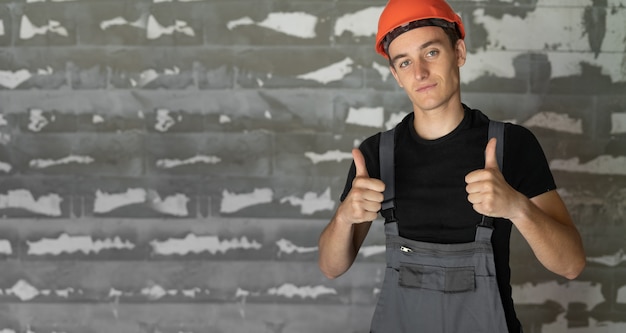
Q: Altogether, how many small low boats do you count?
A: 0